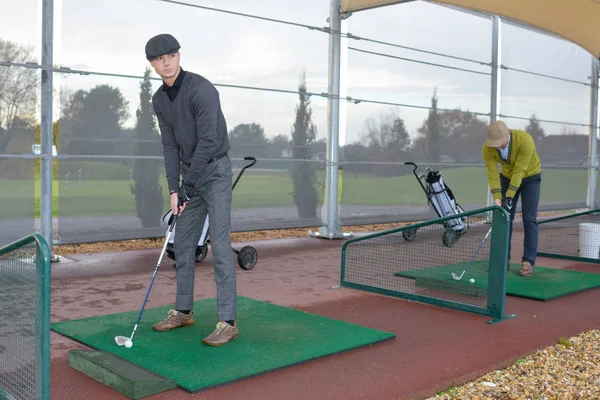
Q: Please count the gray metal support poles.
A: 4